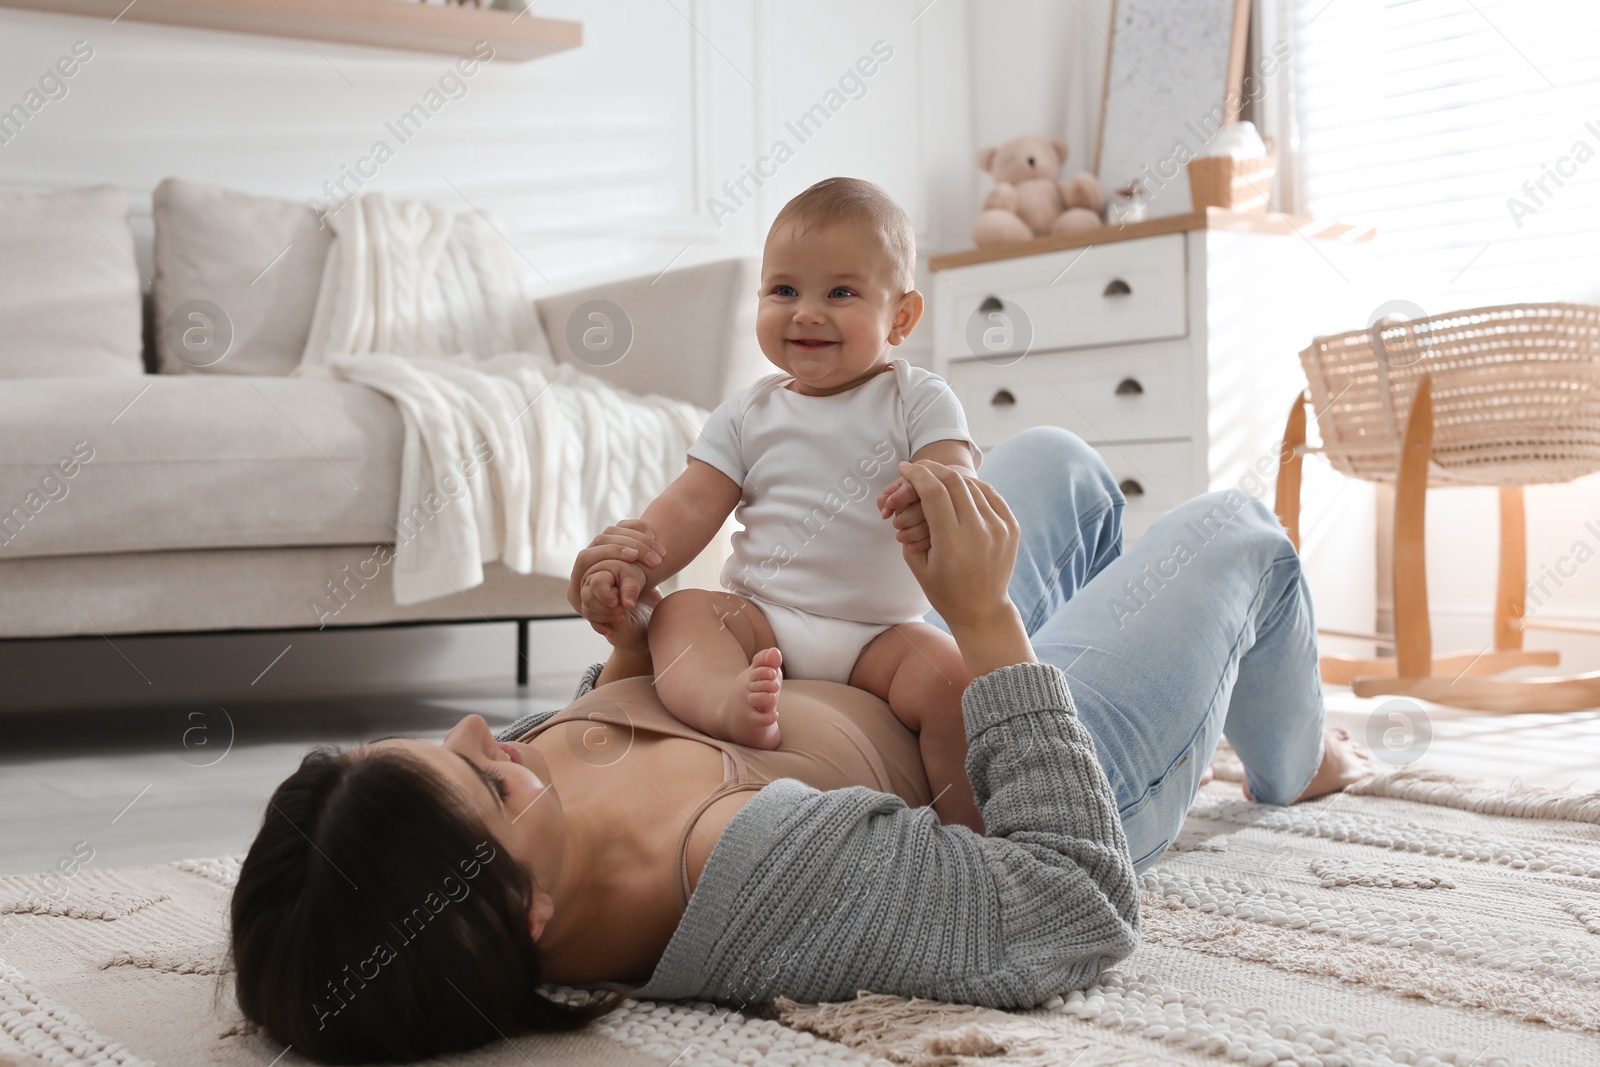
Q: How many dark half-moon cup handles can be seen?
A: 5